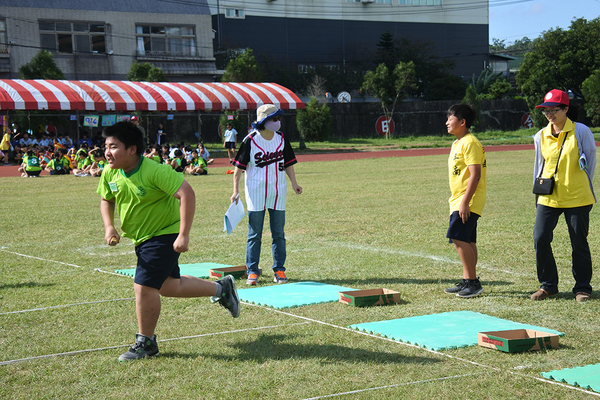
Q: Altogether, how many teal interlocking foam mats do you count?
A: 4